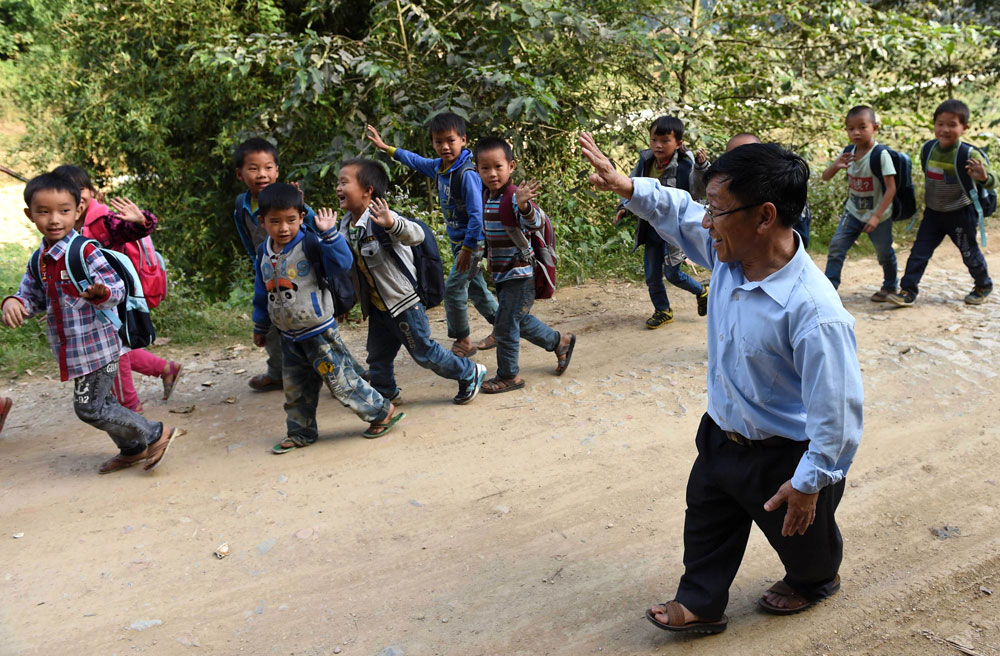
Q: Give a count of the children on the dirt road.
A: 11